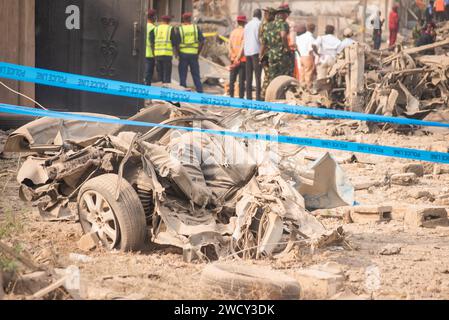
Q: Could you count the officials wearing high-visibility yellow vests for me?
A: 3